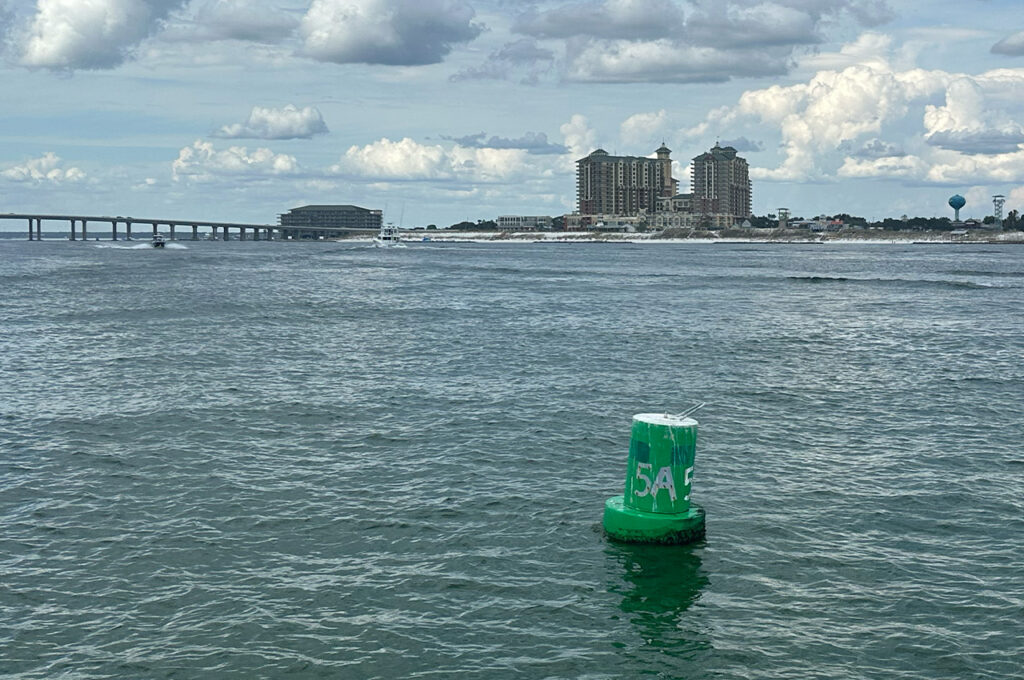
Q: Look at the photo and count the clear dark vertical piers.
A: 14